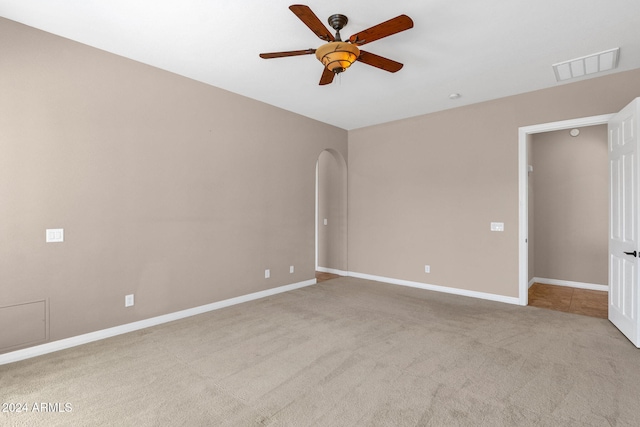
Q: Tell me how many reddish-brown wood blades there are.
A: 5